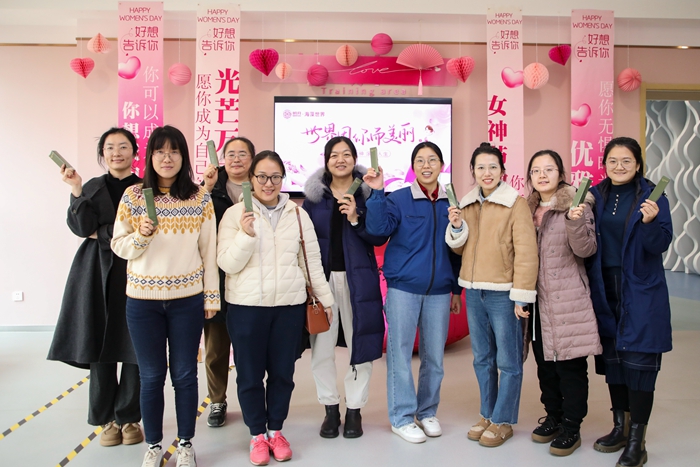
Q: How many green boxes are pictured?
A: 9